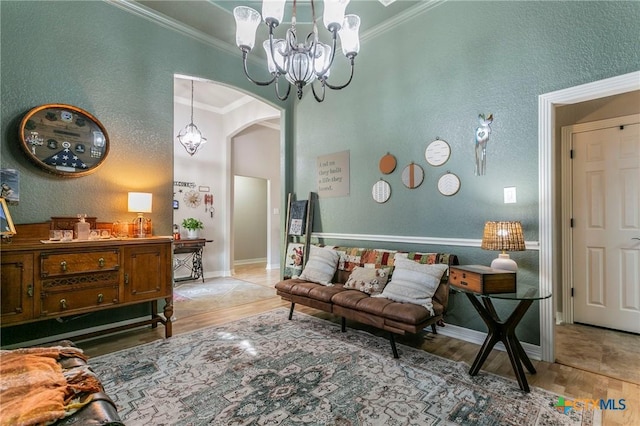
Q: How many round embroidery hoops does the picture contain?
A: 5